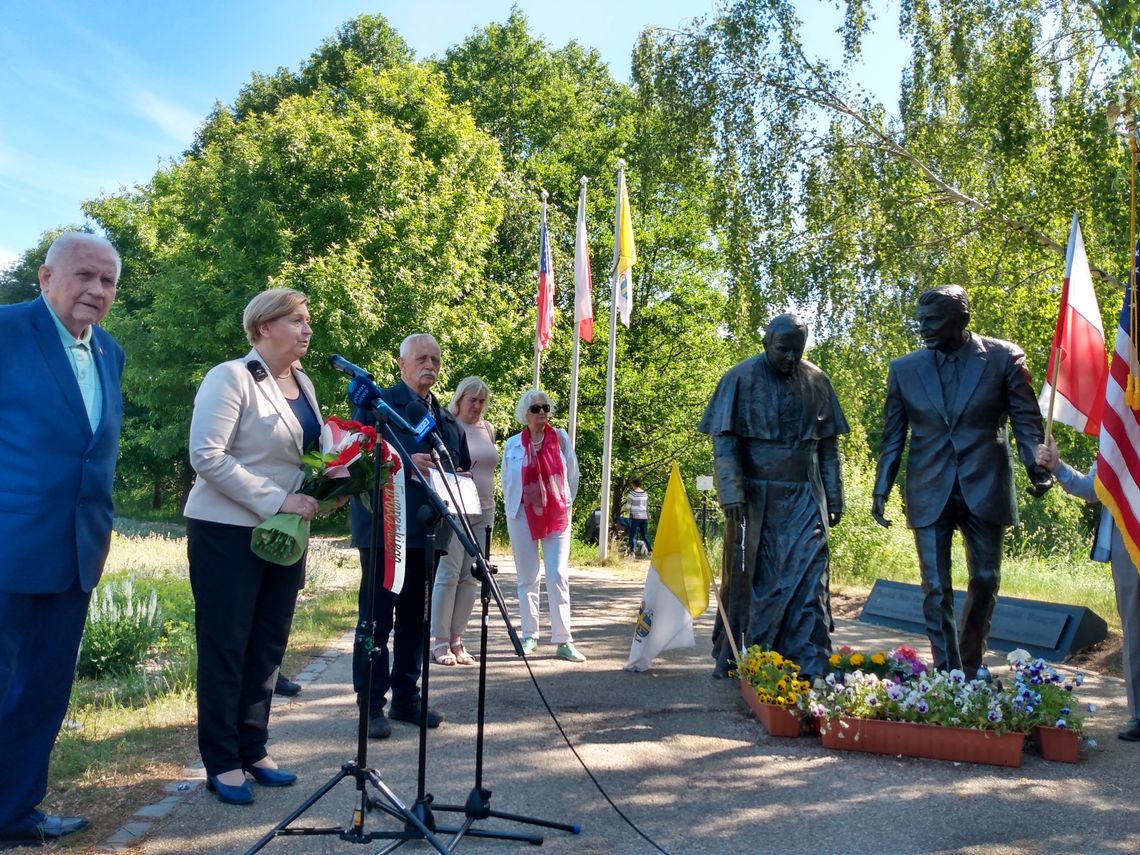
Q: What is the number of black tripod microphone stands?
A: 3